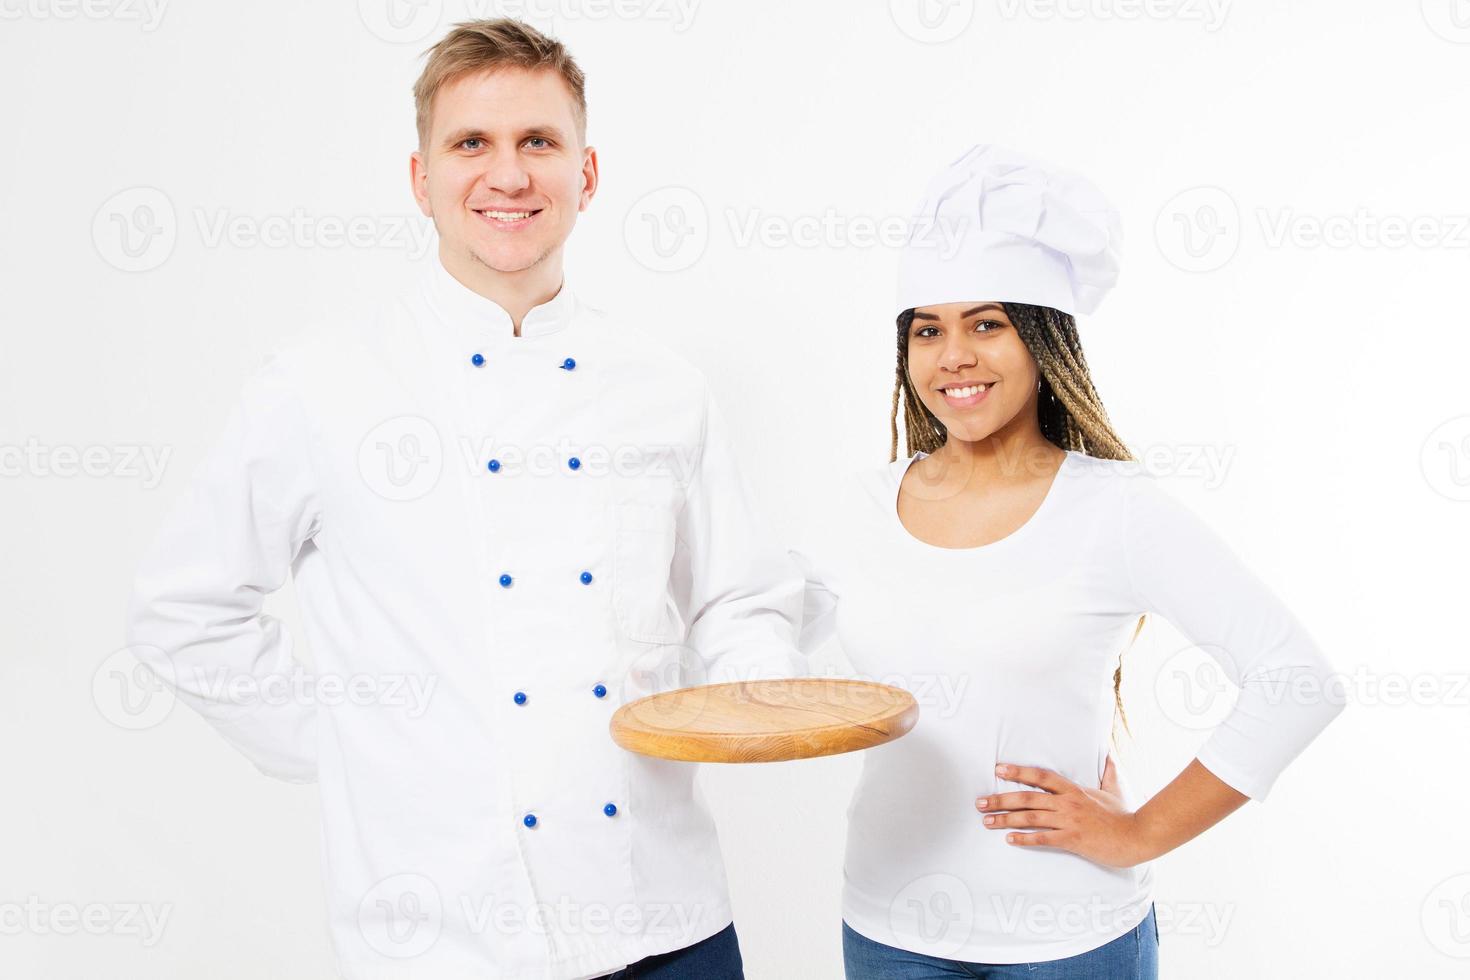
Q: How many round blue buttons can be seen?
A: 10